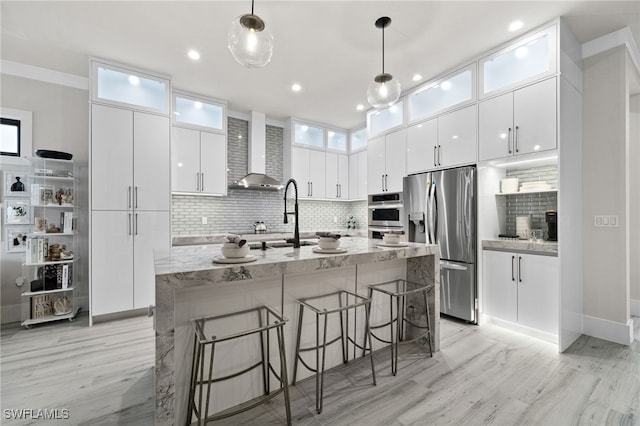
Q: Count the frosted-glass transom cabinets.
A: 8